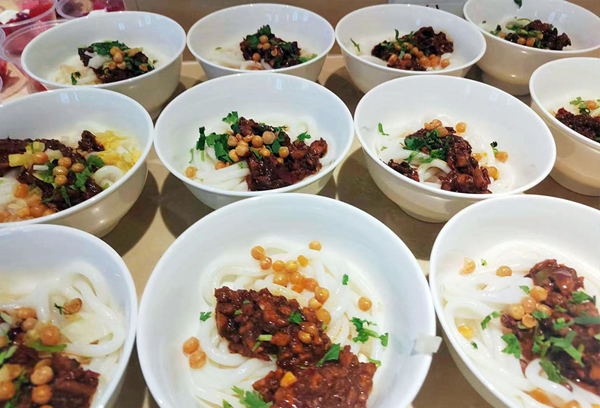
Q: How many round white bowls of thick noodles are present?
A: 11